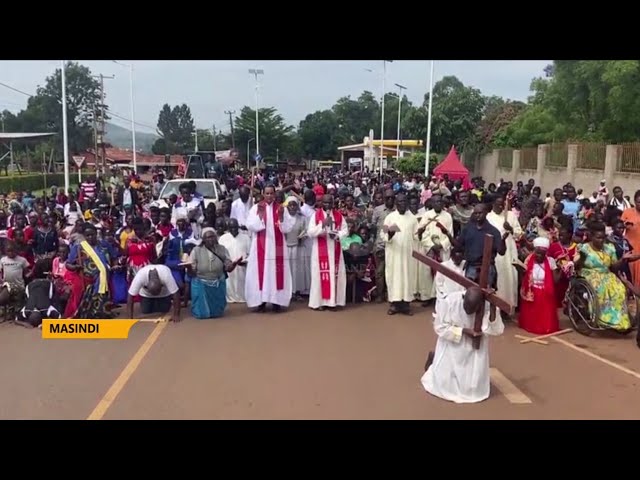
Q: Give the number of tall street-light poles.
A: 6